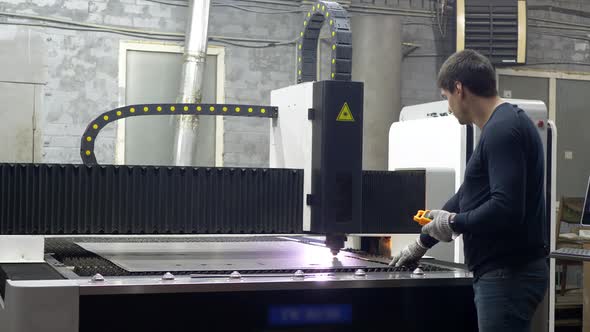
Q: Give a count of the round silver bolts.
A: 6